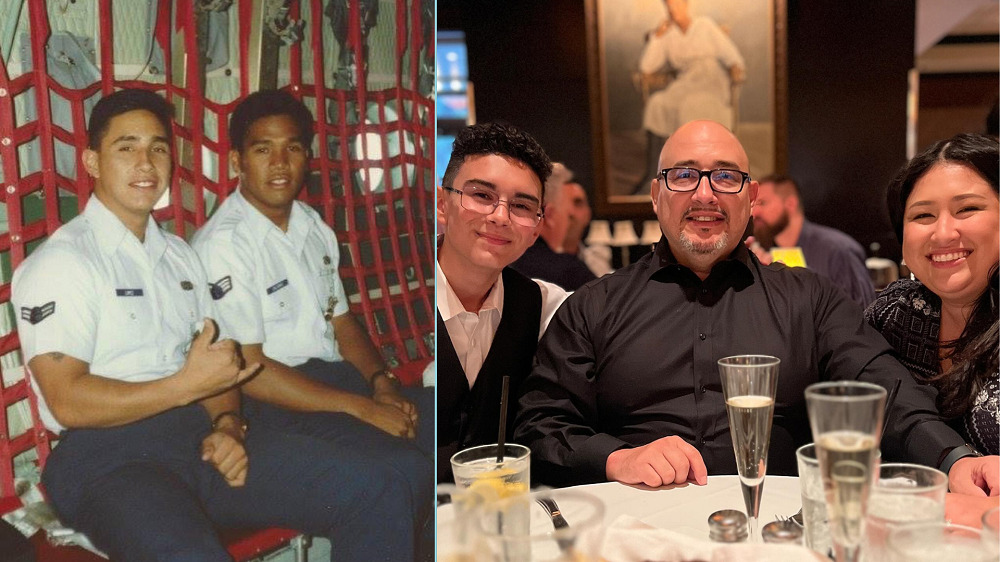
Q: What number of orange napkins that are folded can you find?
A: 0